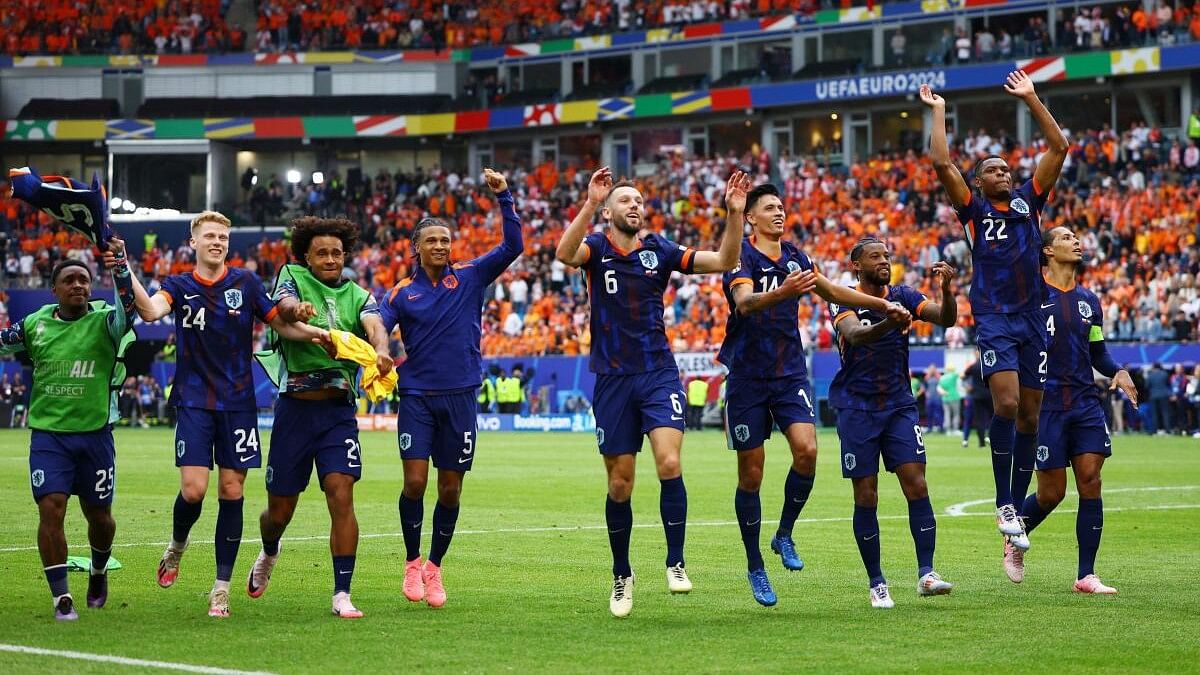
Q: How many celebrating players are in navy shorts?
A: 9